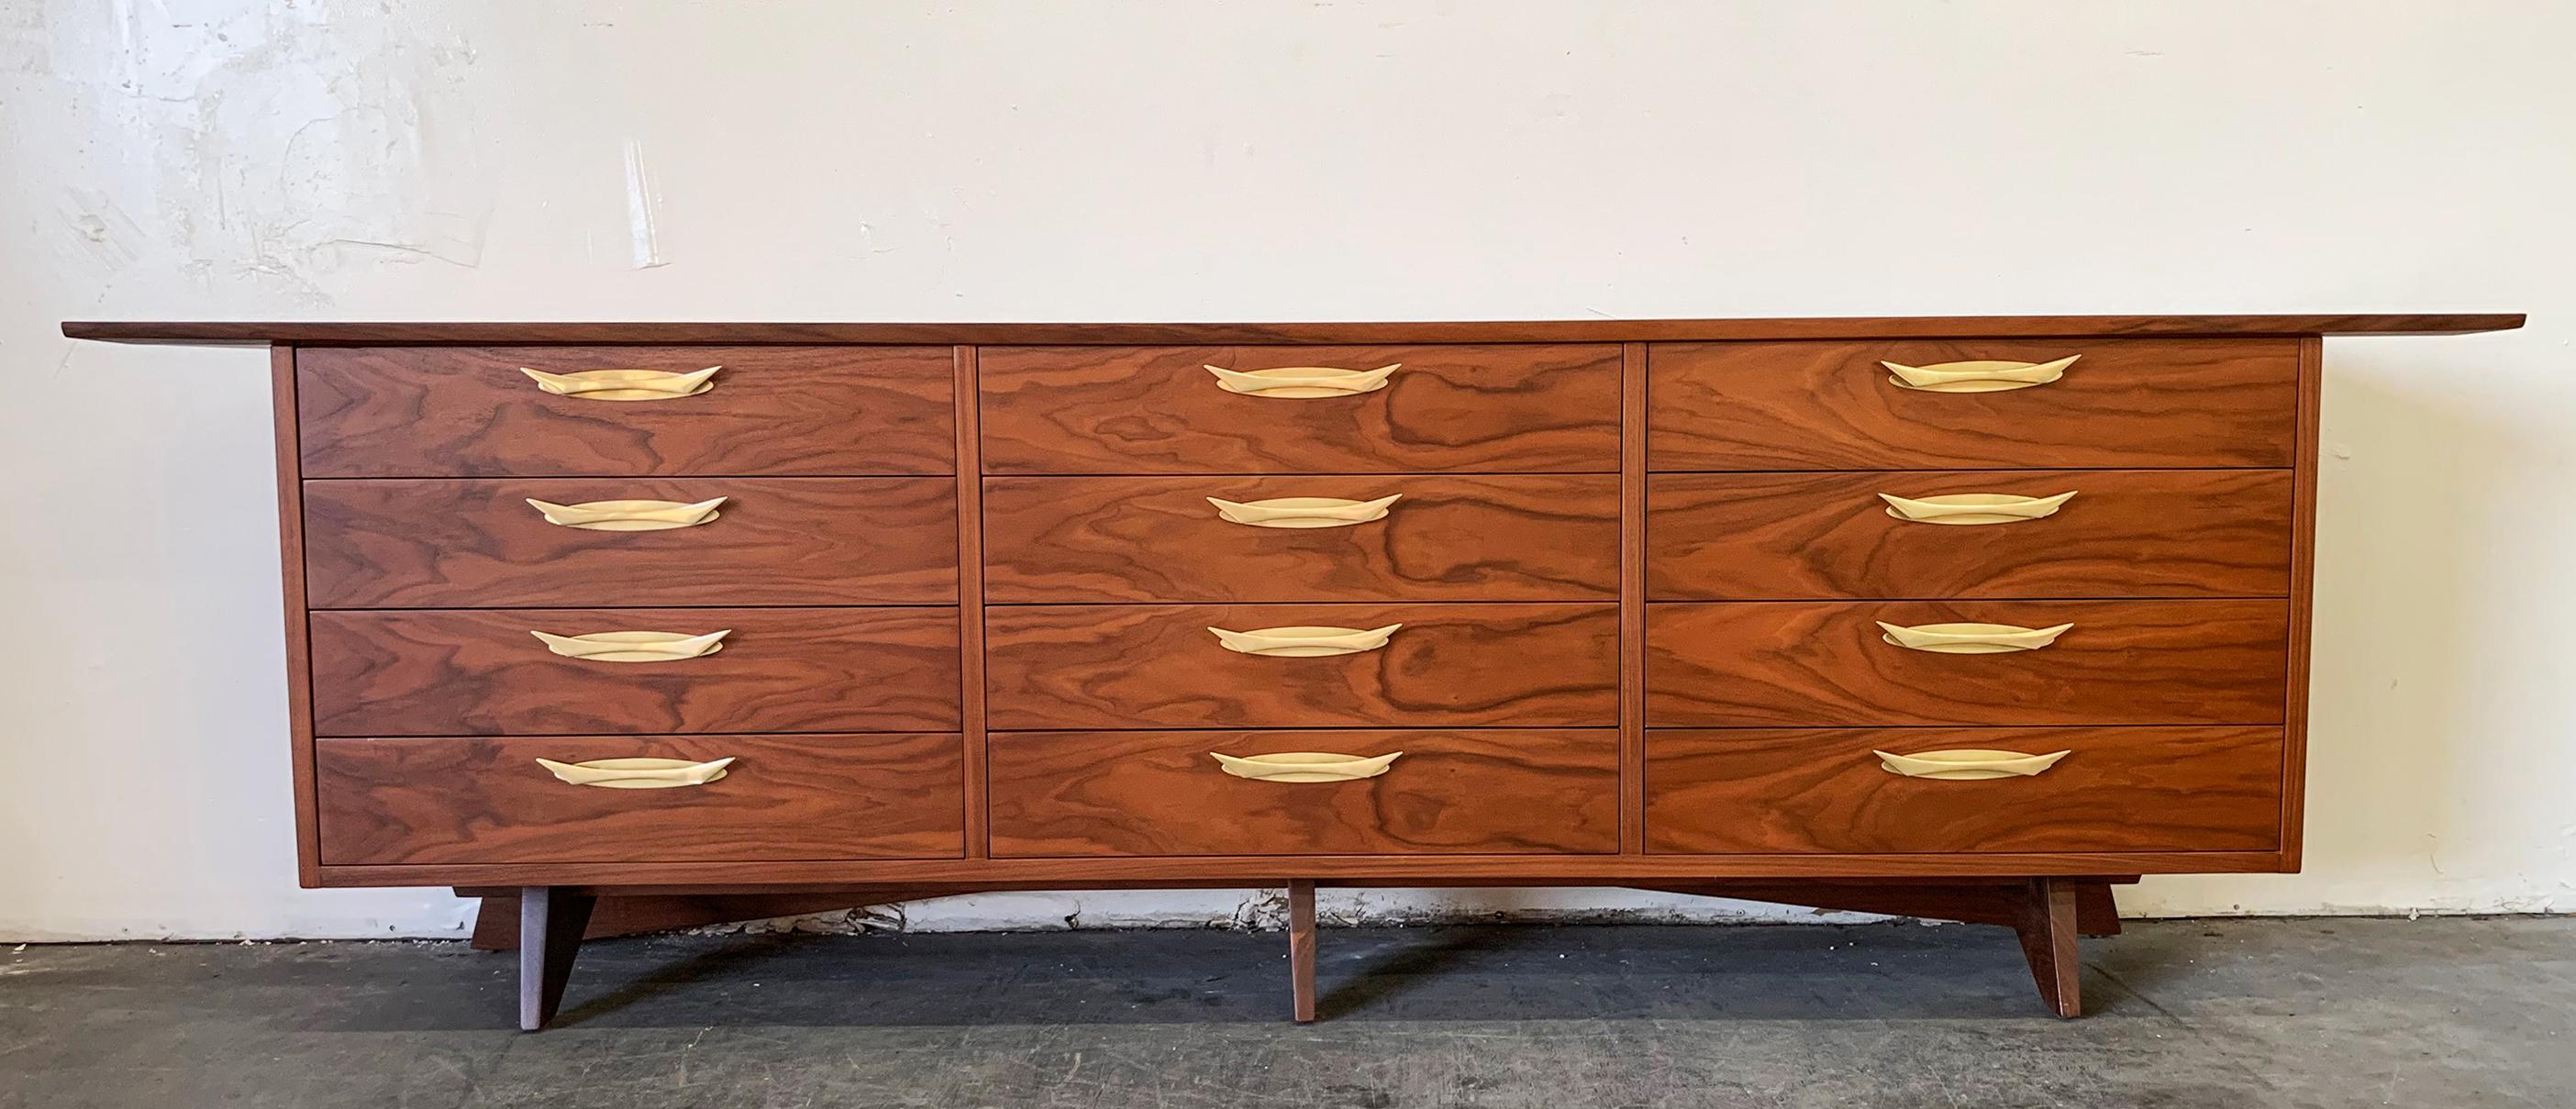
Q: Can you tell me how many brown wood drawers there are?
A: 12